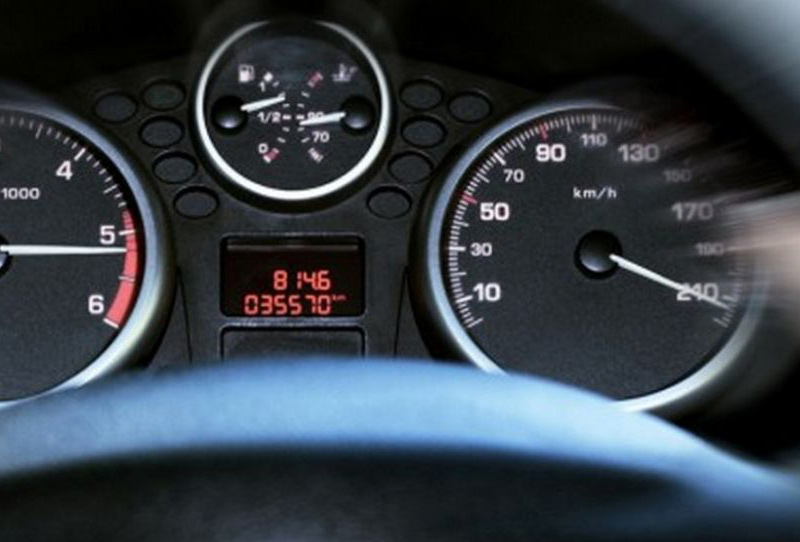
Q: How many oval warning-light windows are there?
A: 10